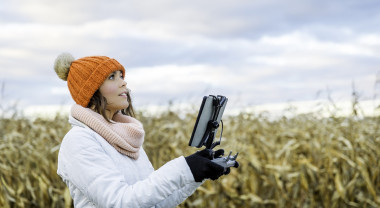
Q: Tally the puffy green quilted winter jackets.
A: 0